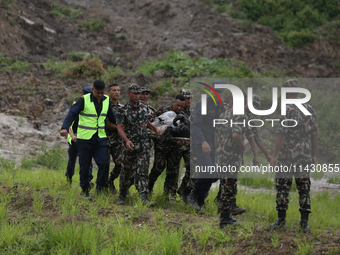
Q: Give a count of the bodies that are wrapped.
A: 1